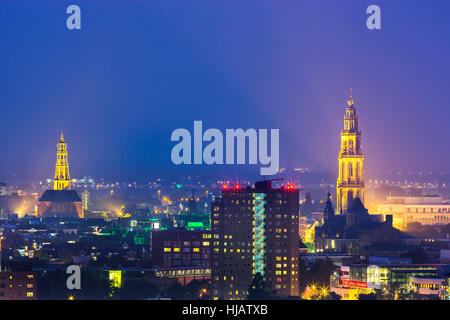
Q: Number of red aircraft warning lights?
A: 4